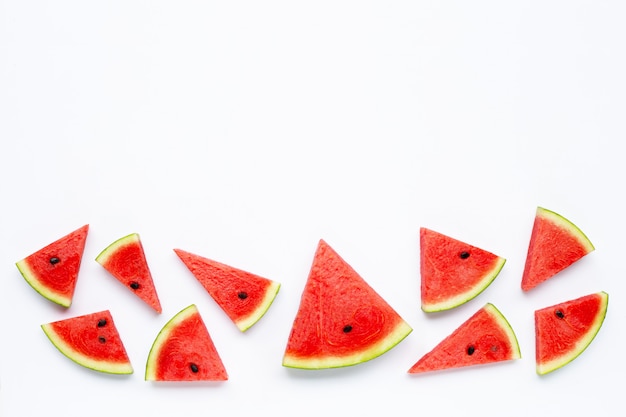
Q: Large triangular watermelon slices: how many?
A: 1